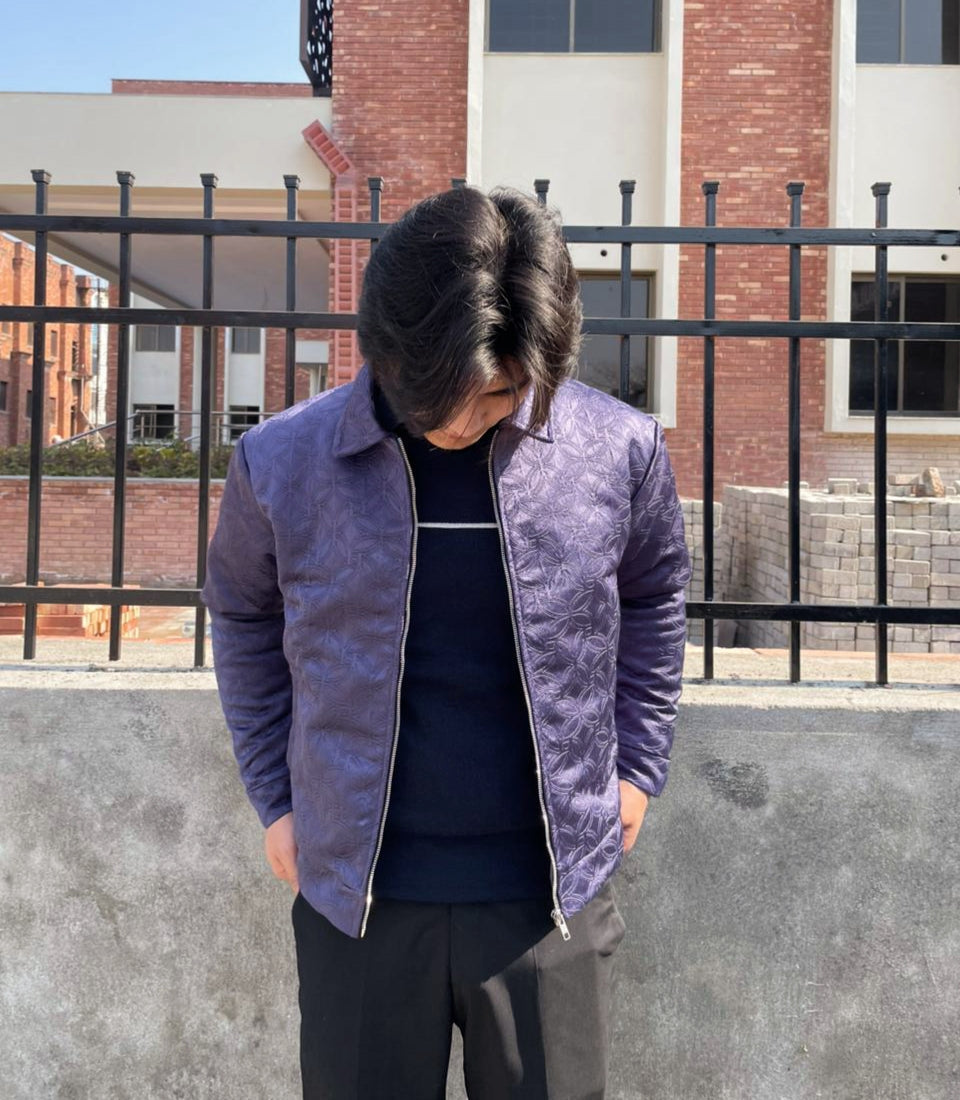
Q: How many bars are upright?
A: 11